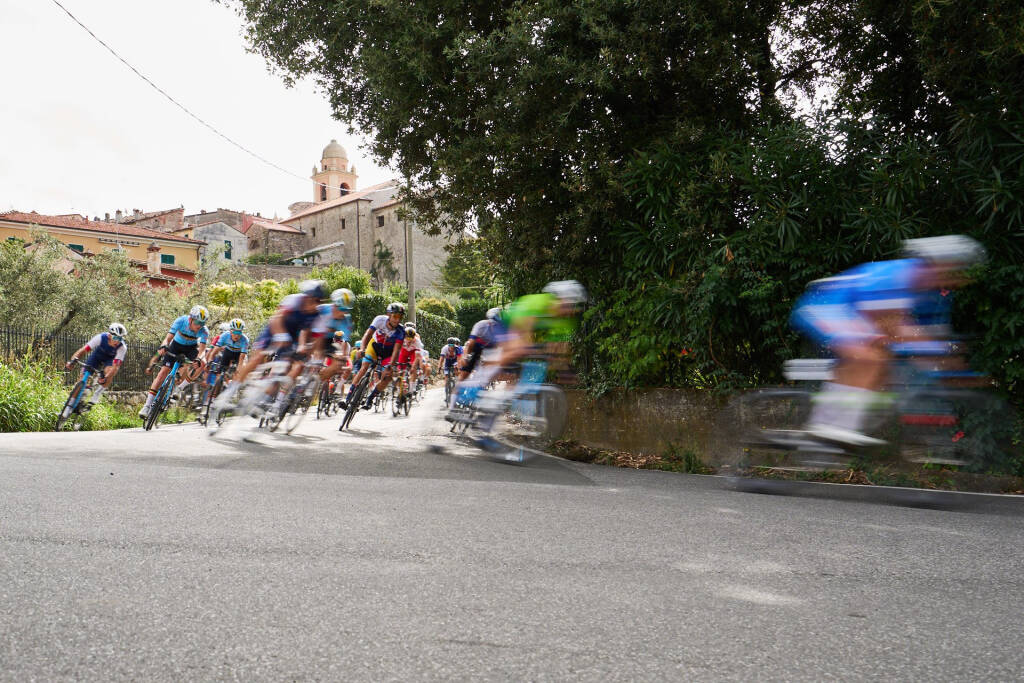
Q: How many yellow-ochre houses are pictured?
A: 1